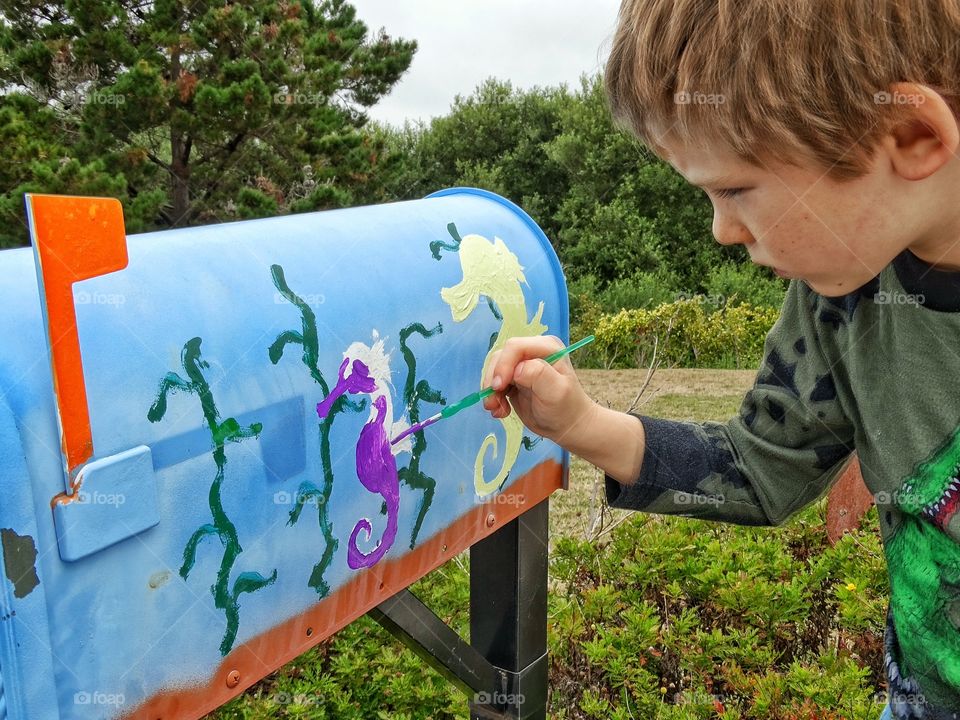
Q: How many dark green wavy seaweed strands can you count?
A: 4